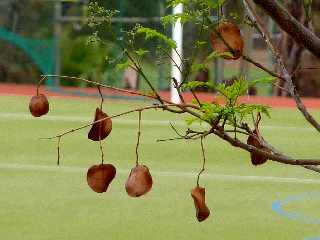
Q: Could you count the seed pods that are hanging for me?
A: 7